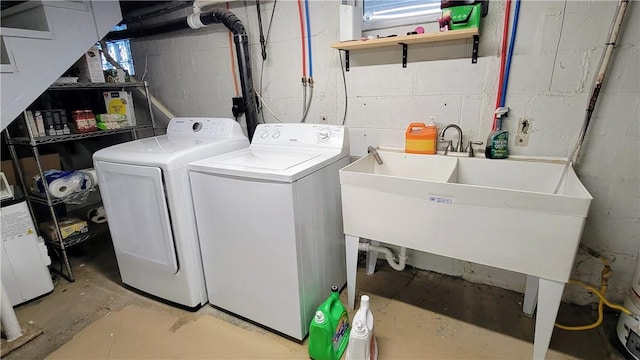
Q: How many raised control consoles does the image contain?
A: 2